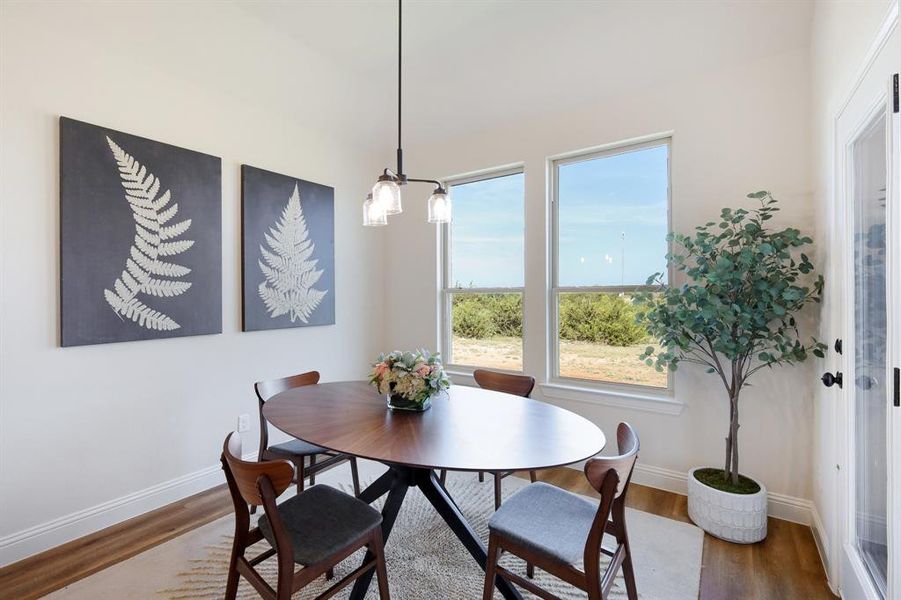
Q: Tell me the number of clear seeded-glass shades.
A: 3